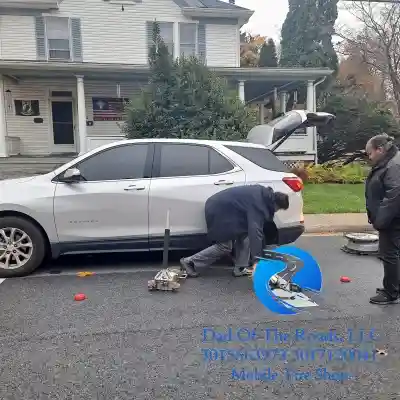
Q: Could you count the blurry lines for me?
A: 3